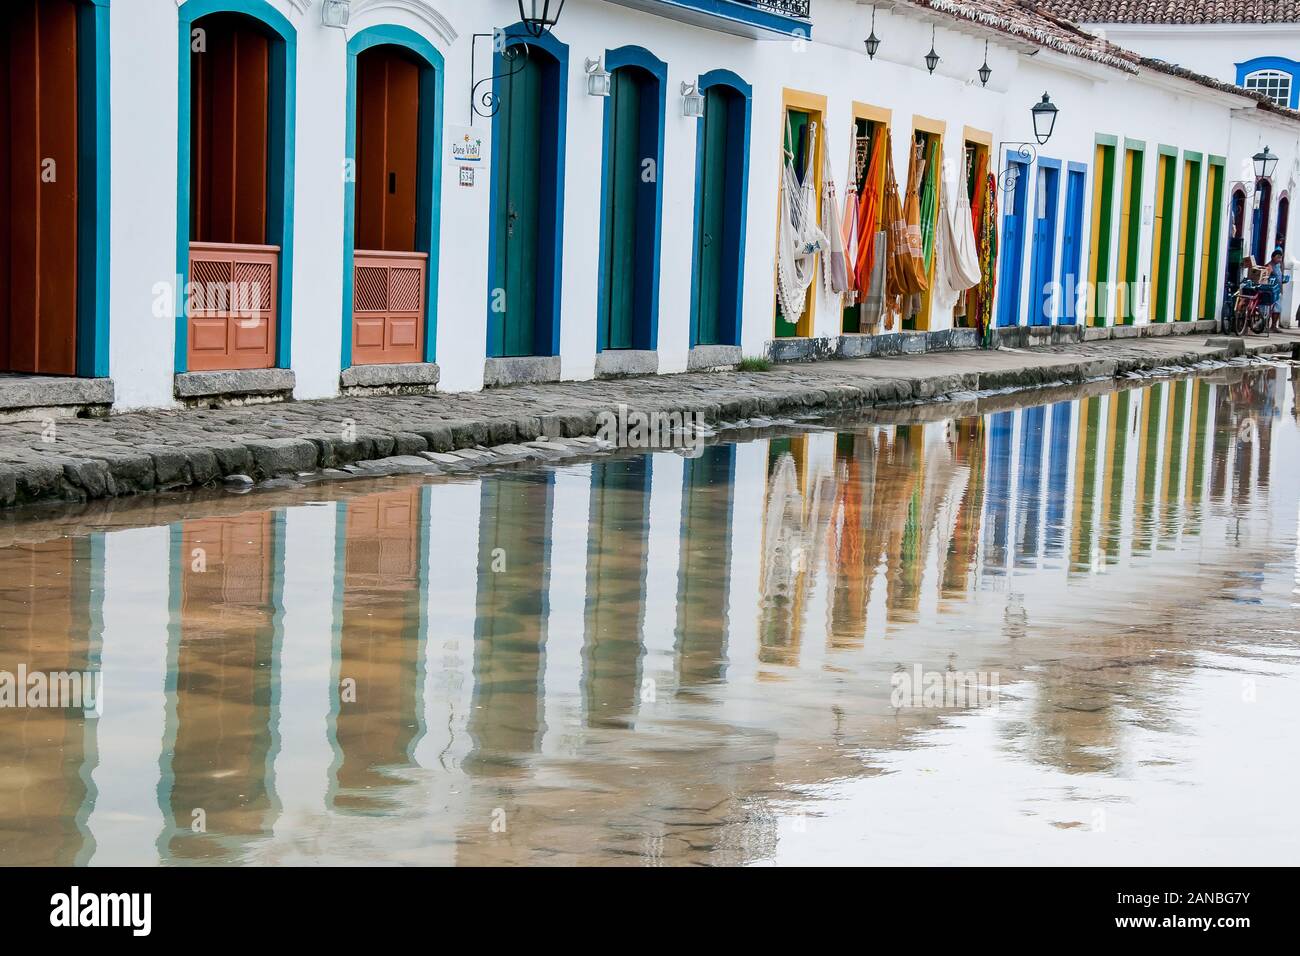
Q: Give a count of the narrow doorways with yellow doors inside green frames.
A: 5